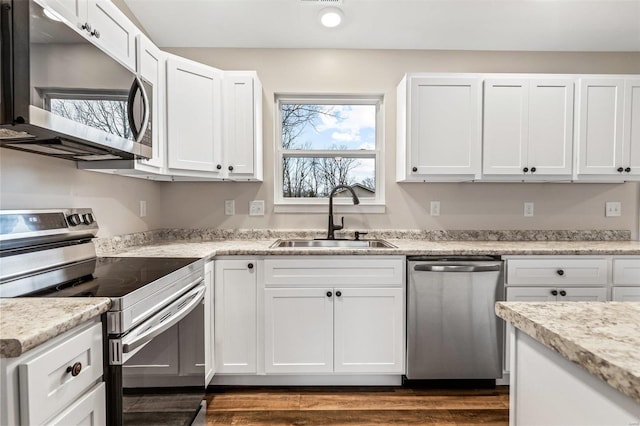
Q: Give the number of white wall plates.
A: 6